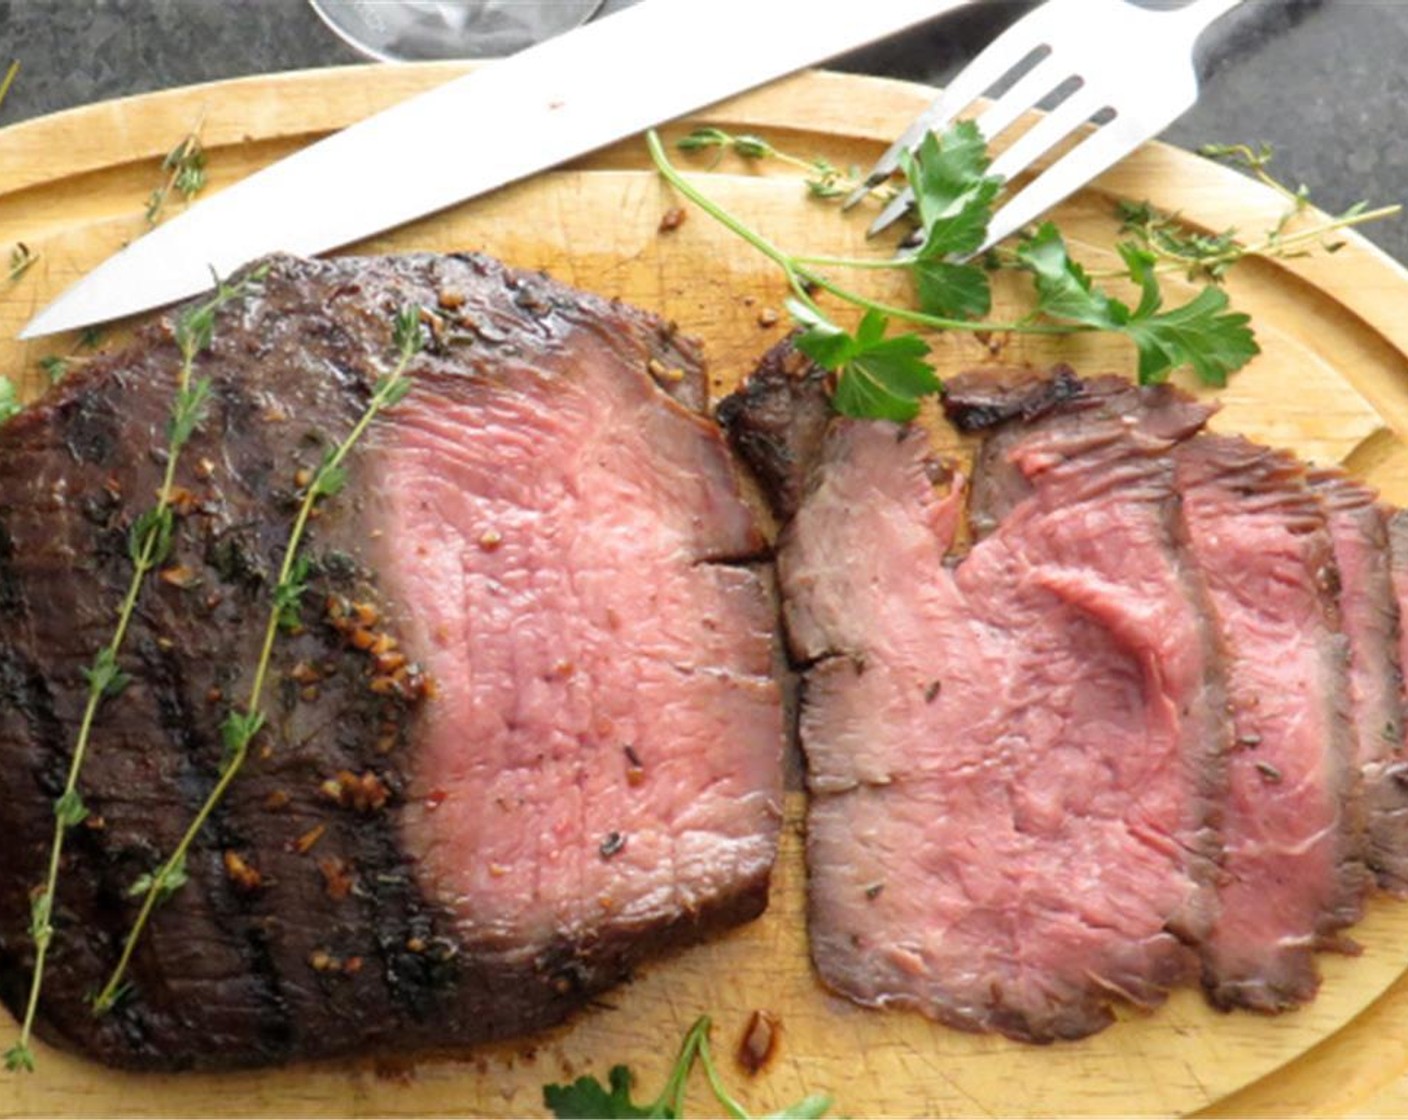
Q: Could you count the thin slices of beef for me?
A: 4